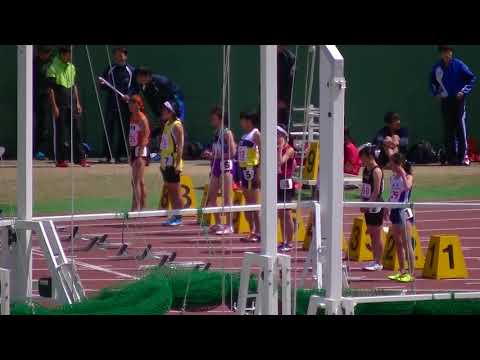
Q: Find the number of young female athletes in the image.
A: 7